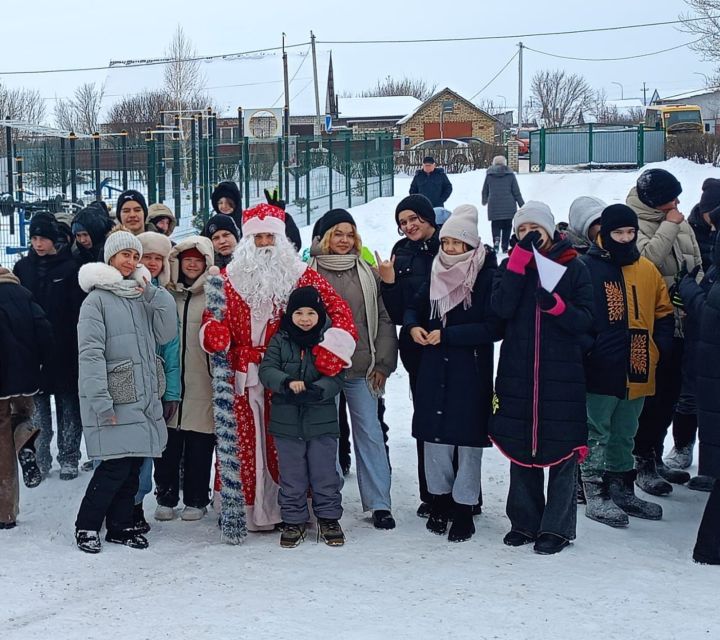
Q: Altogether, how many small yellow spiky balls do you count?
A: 0